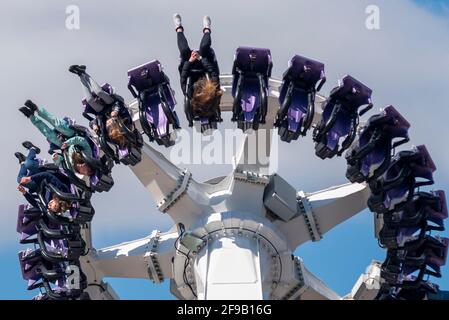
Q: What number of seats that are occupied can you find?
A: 4